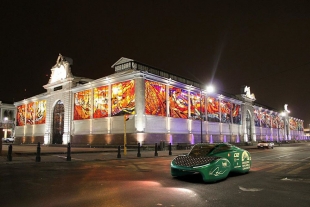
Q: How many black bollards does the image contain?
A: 7